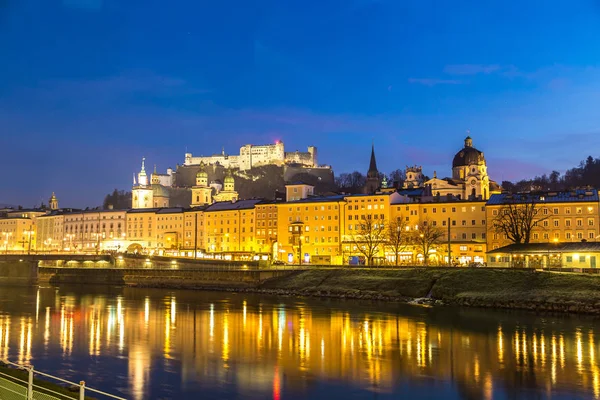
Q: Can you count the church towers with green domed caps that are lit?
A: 2